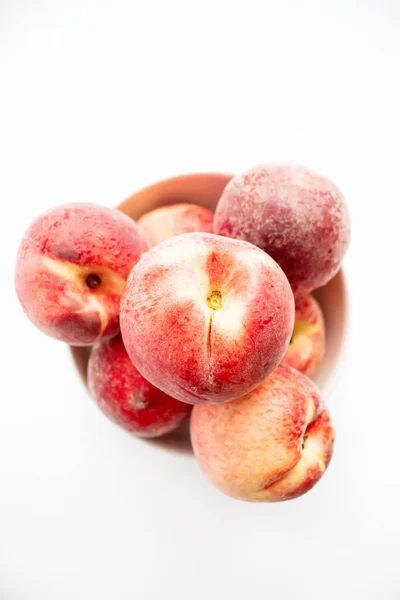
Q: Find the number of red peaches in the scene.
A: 7